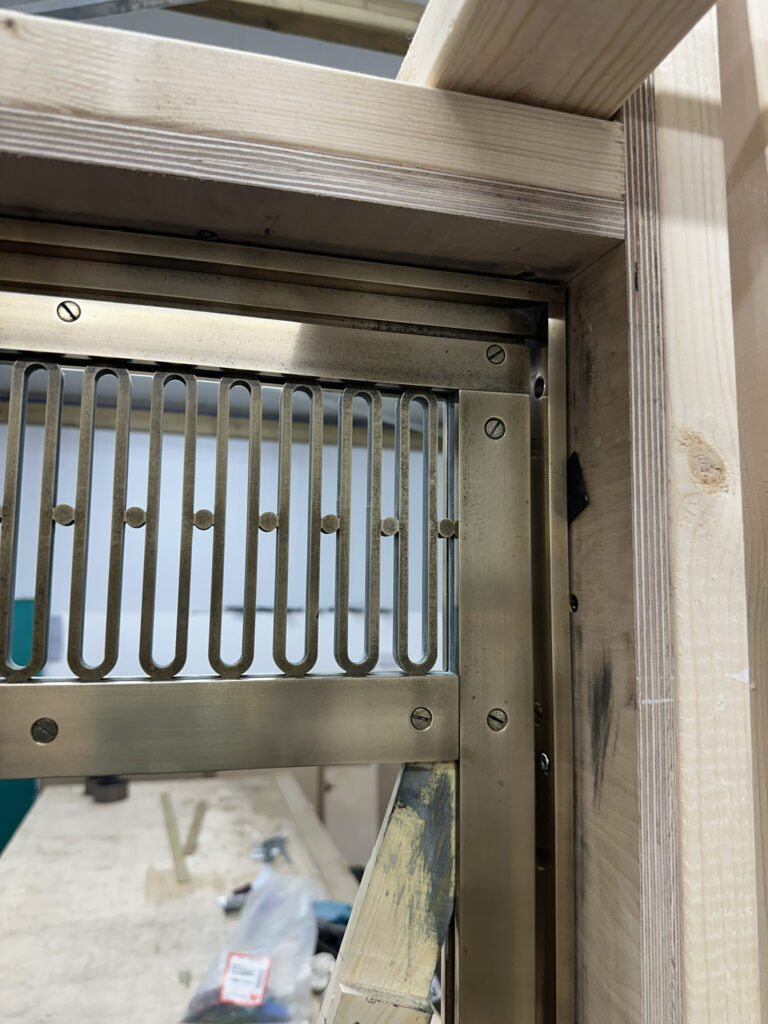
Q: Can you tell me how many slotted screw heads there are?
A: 6